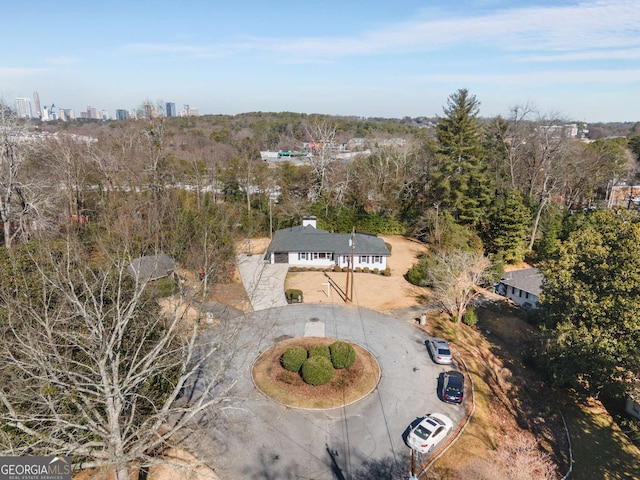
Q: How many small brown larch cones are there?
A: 0